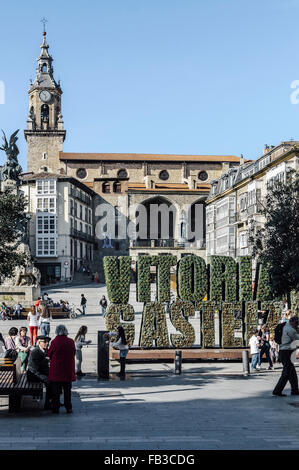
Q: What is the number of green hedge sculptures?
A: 14